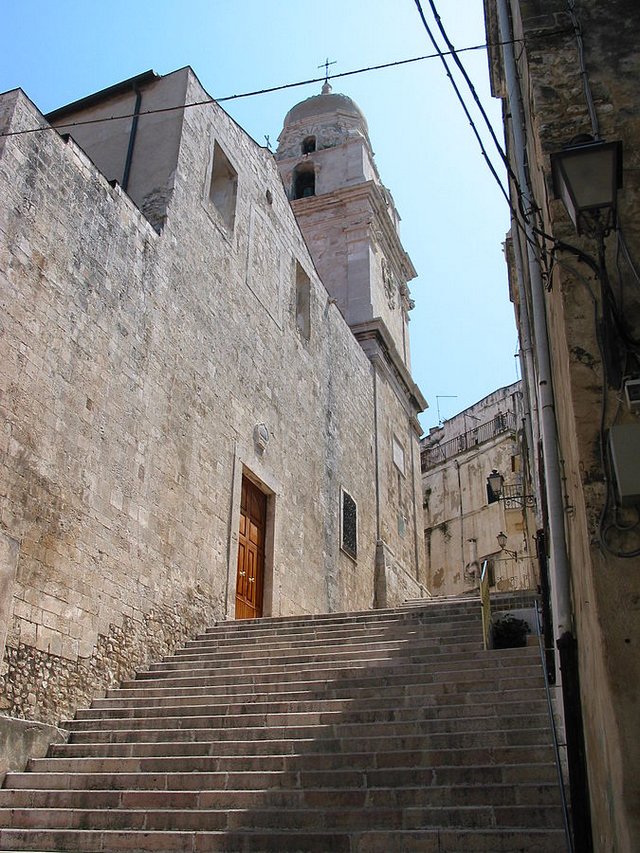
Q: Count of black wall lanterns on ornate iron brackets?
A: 3